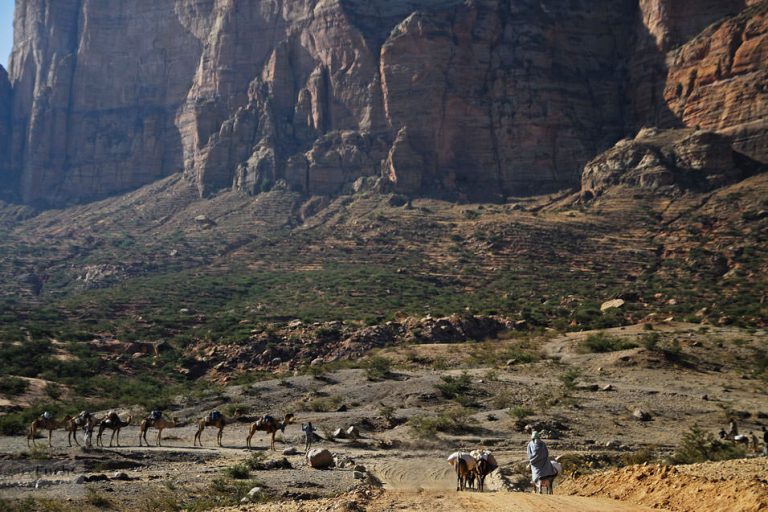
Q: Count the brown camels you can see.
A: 6